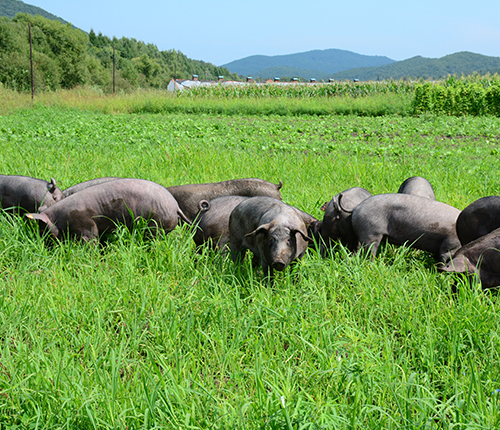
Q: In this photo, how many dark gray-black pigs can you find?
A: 11